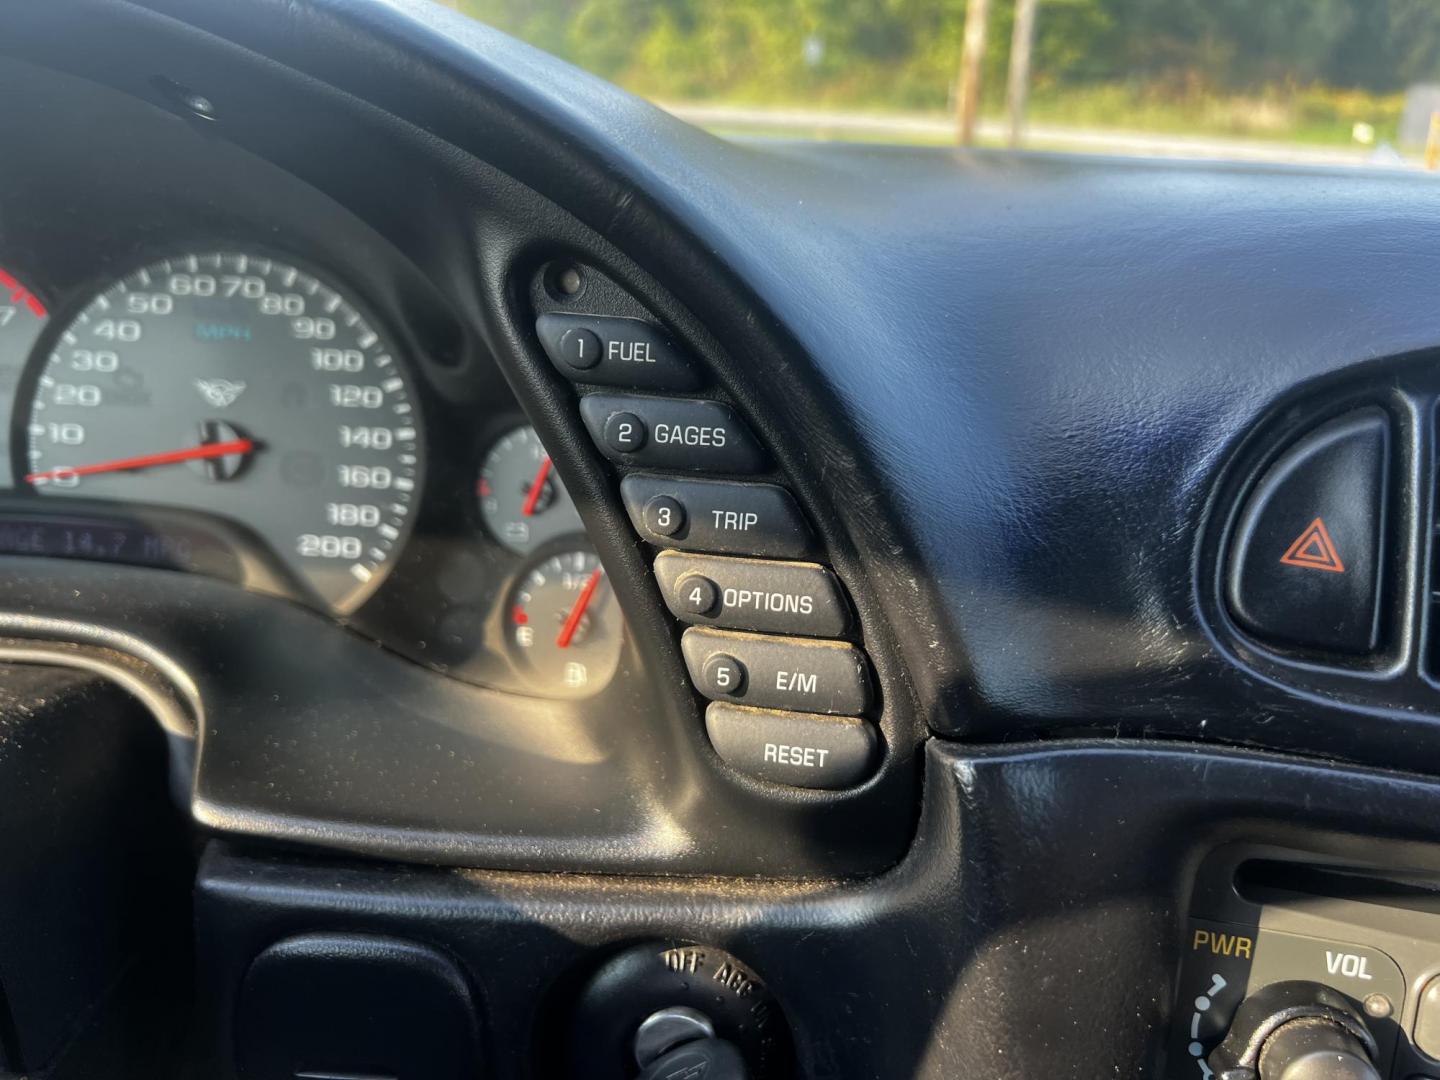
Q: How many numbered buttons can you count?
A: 5